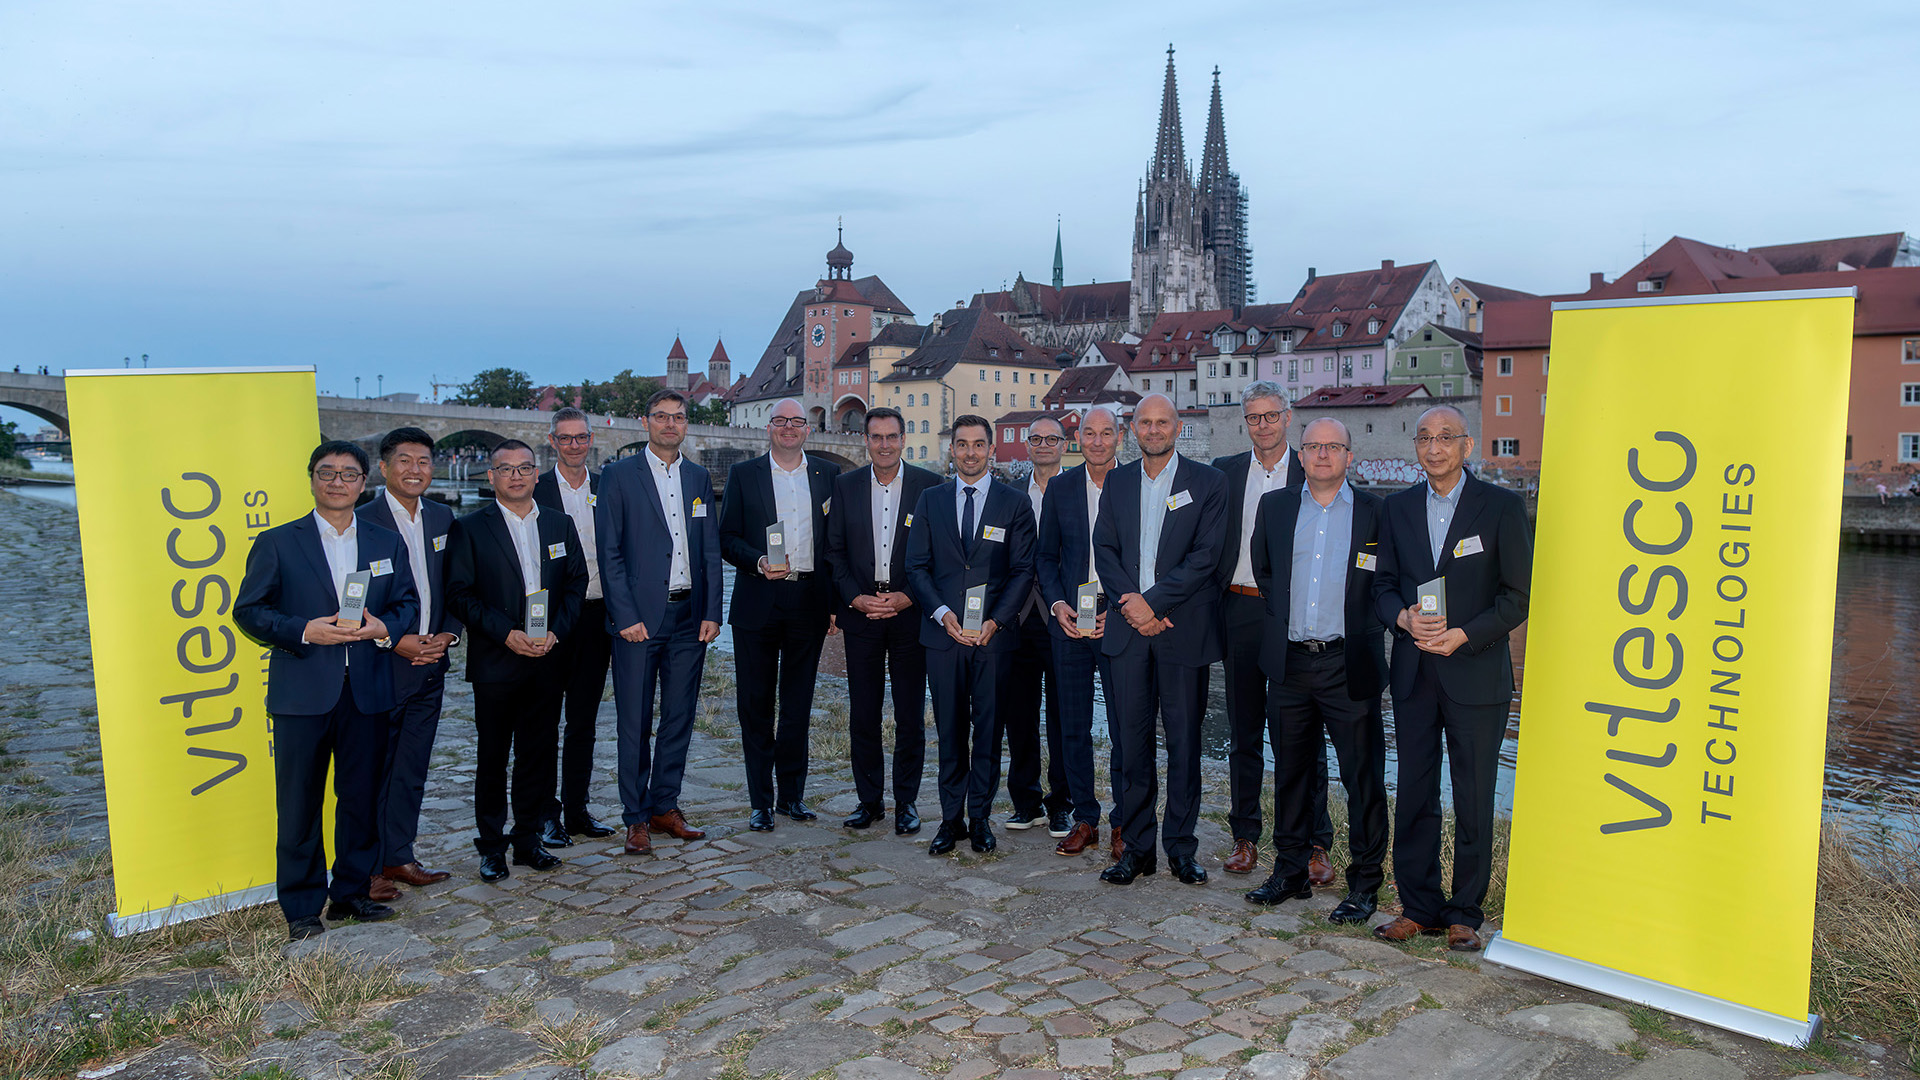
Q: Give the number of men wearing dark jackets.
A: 14